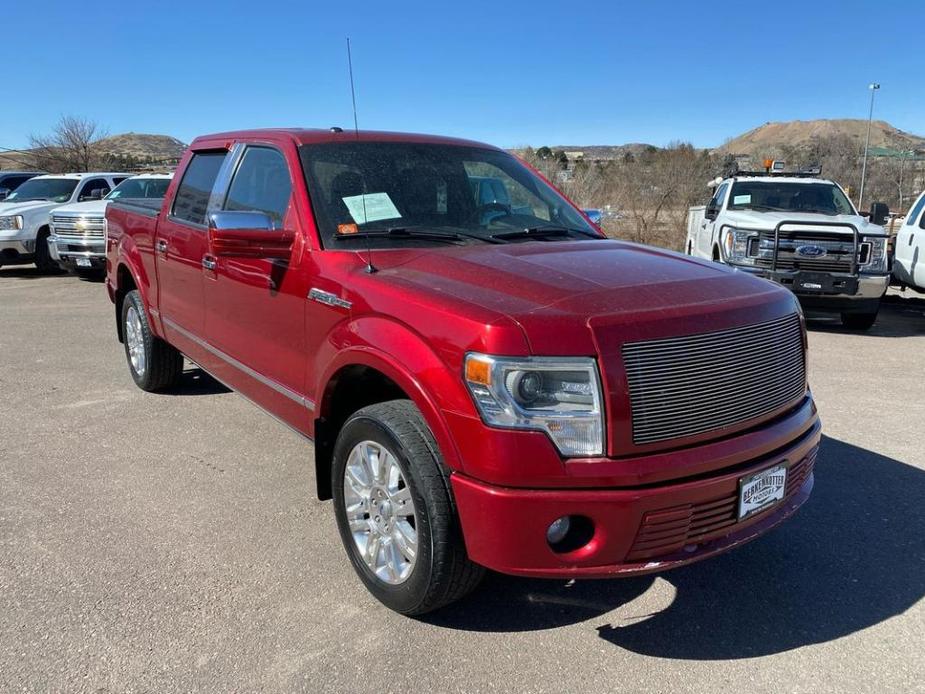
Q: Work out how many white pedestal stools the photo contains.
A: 0